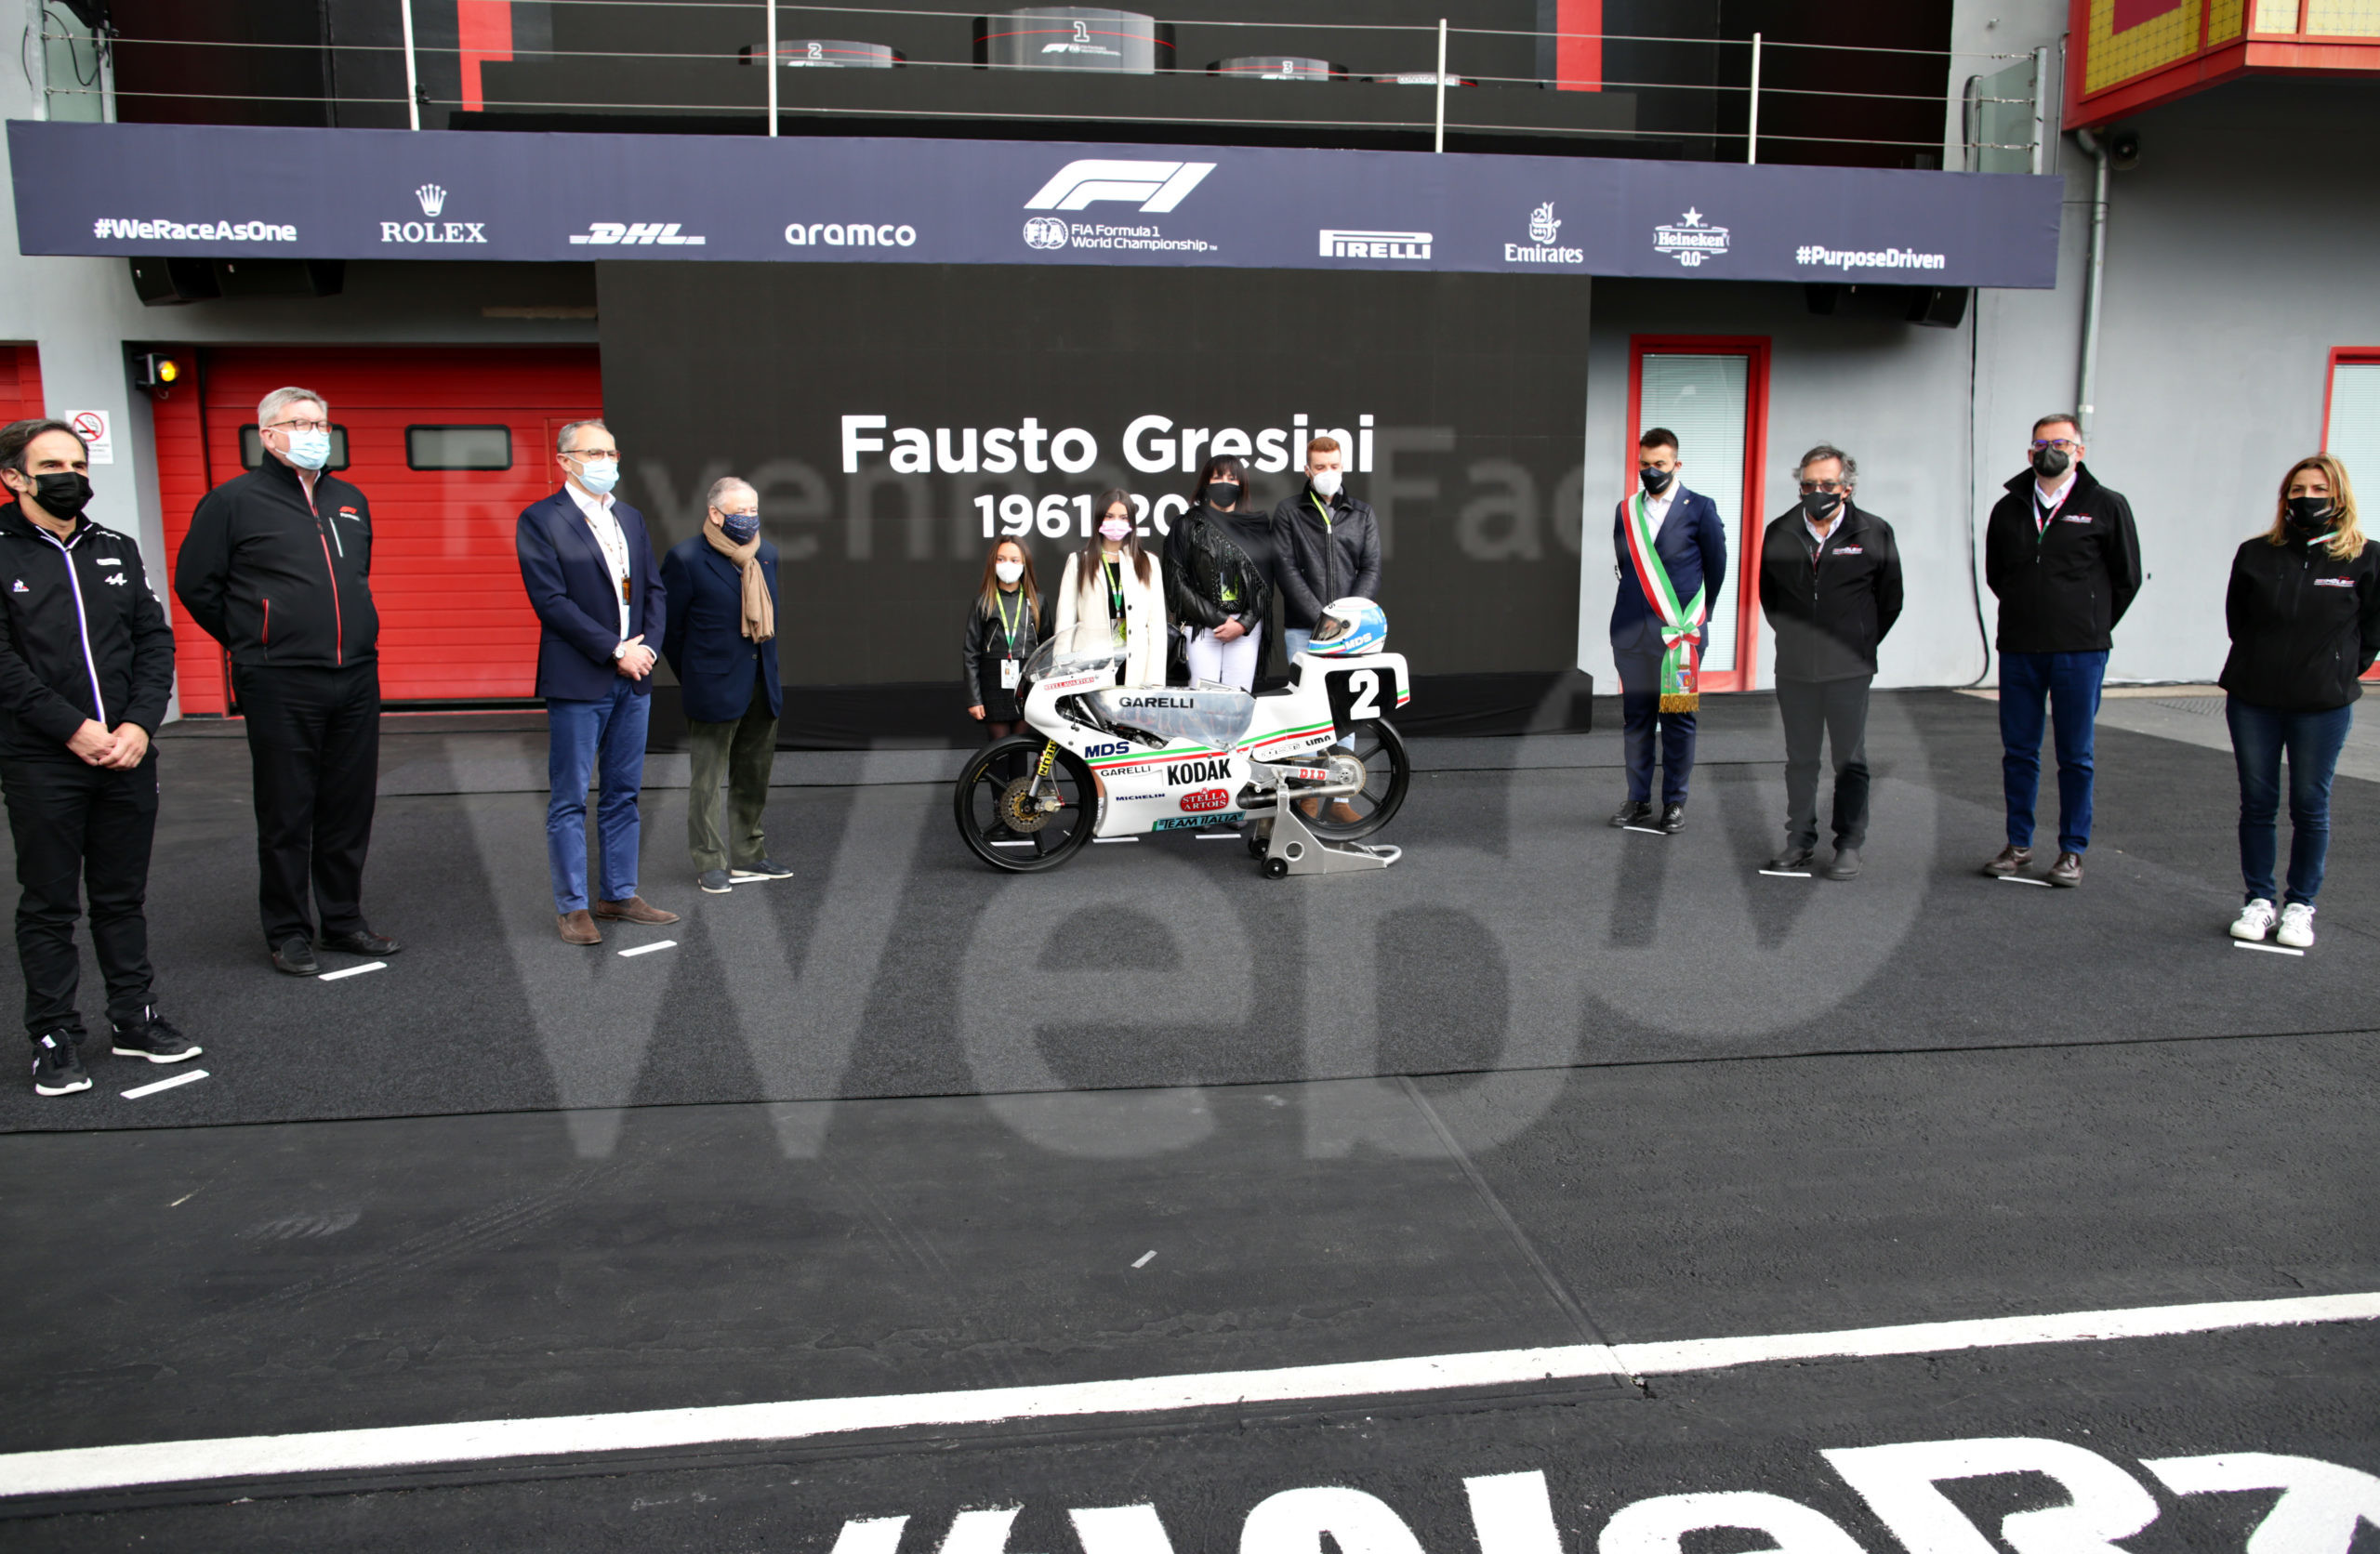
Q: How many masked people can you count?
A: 12